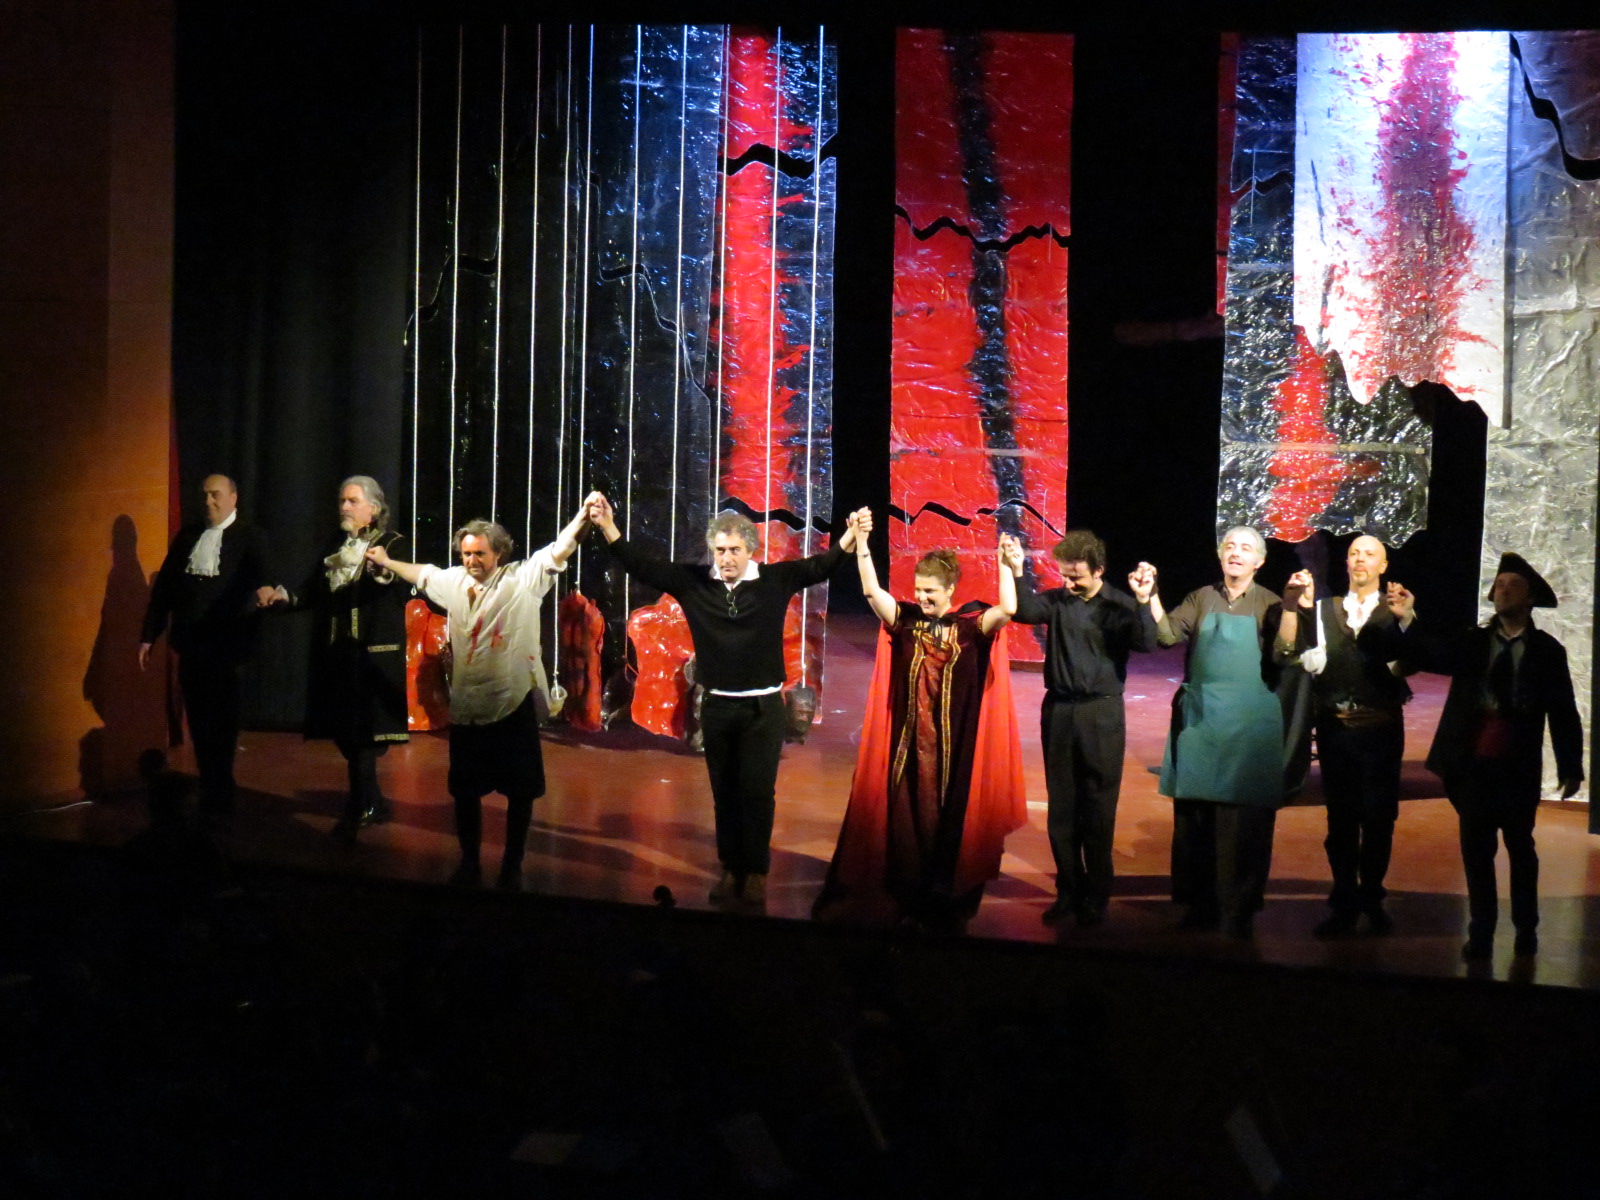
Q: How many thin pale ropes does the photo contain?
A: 11